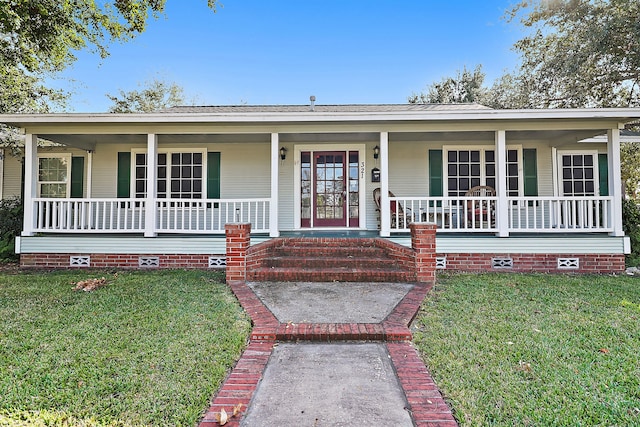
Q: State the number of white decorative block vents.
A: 6